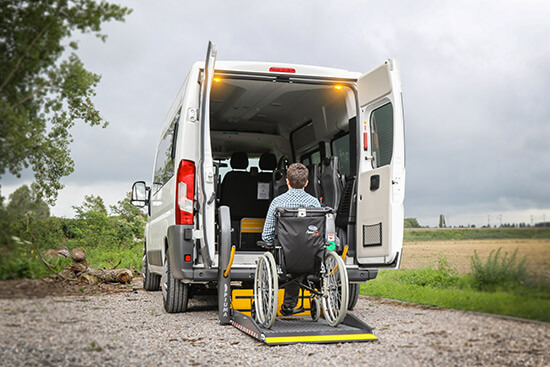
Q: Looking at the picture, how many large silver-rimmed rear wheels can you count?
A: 2